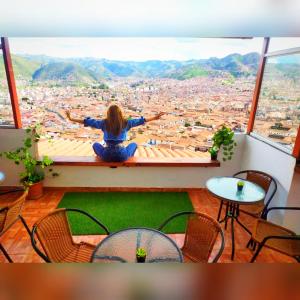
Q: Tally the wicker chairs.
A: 5